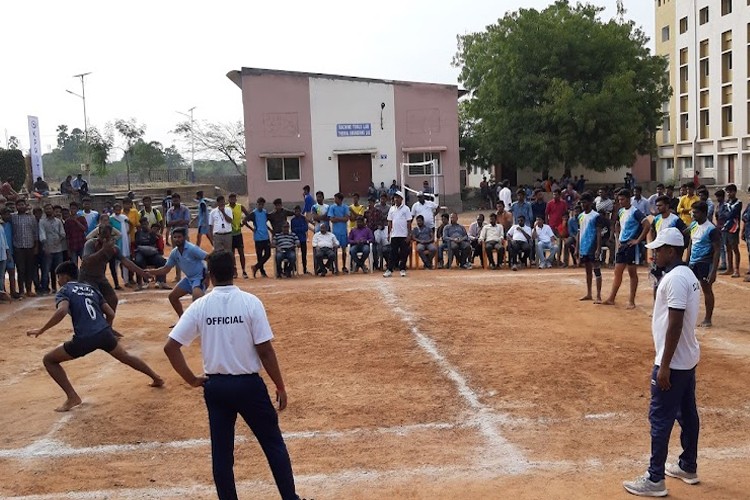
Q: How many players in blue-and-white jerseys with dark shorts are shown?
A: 4